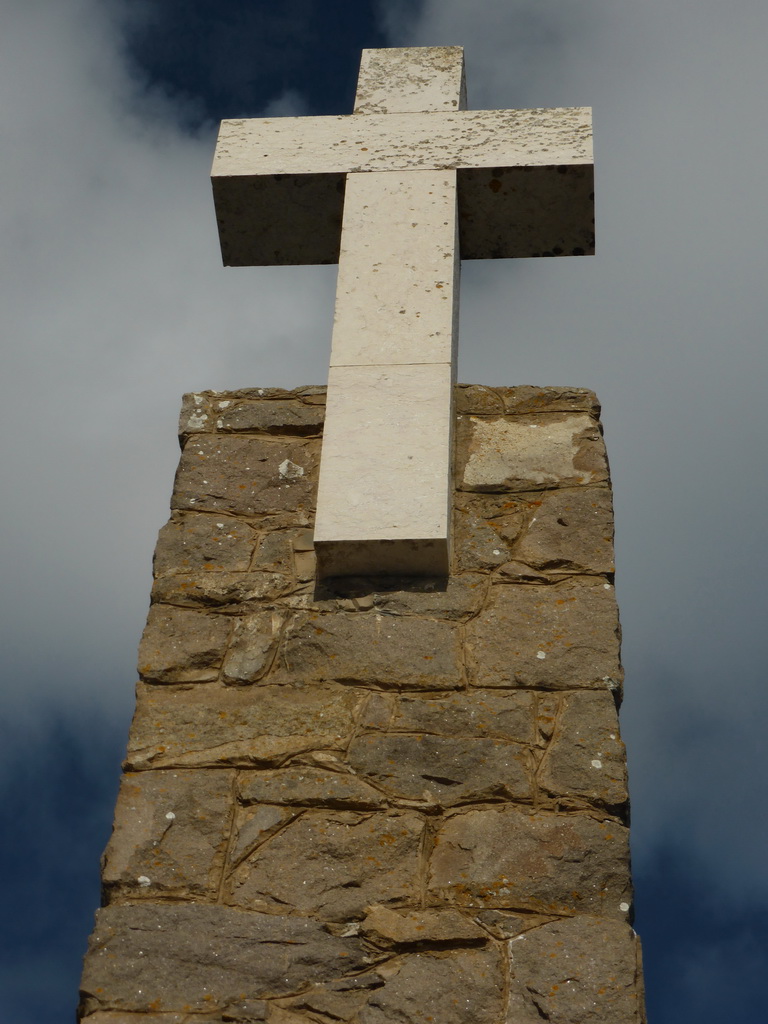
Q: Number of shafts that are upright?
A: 1